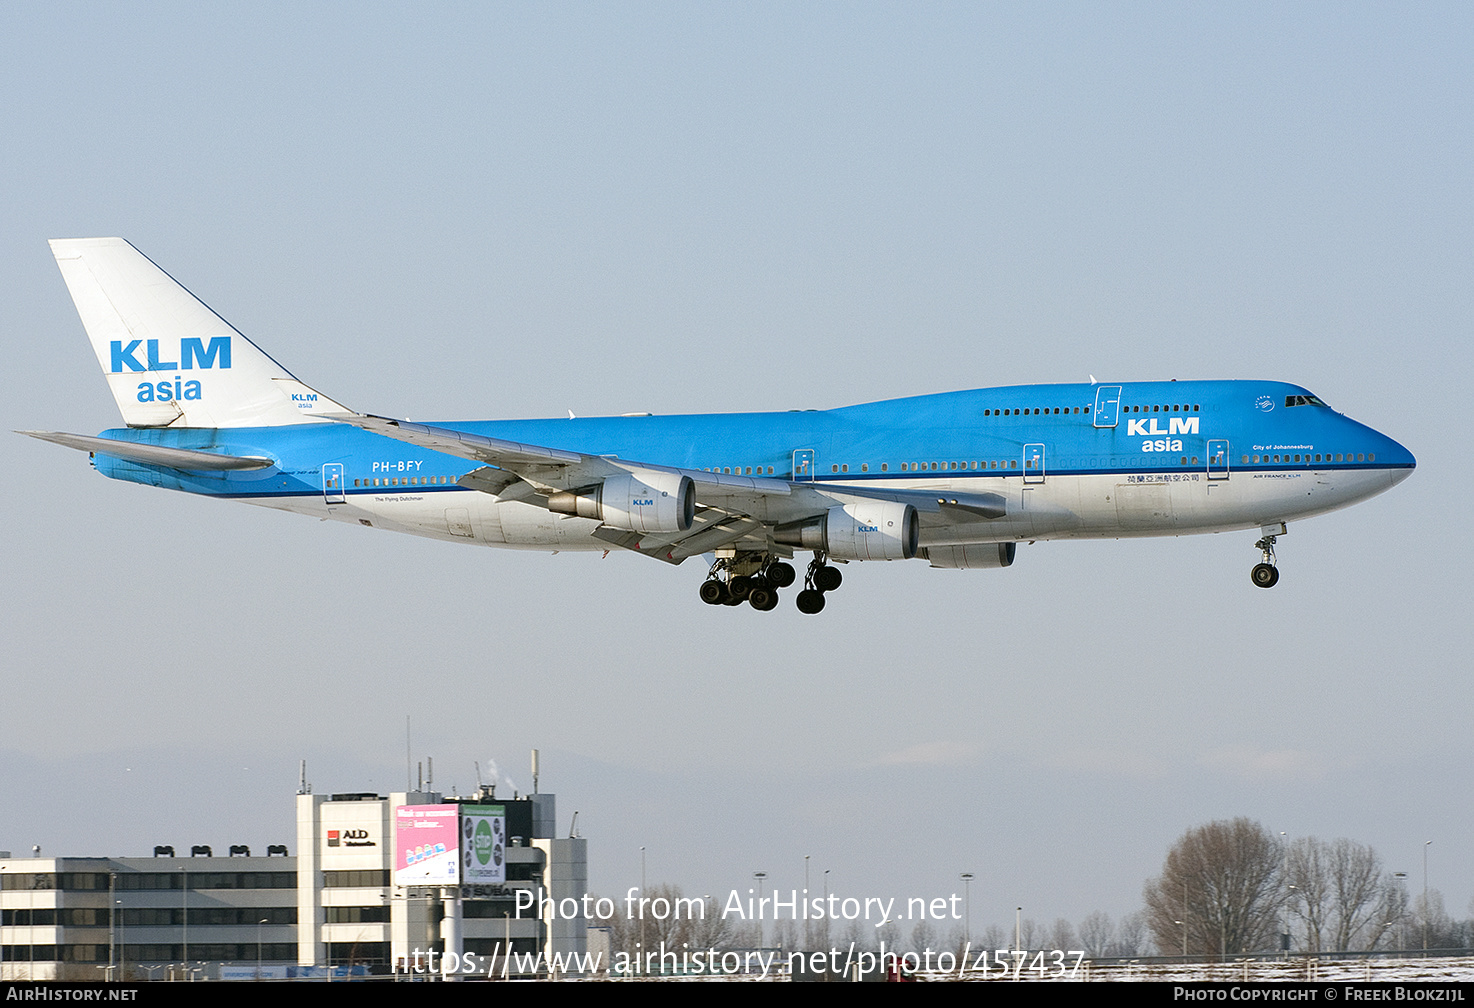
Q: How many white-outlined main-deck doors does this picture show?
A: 4